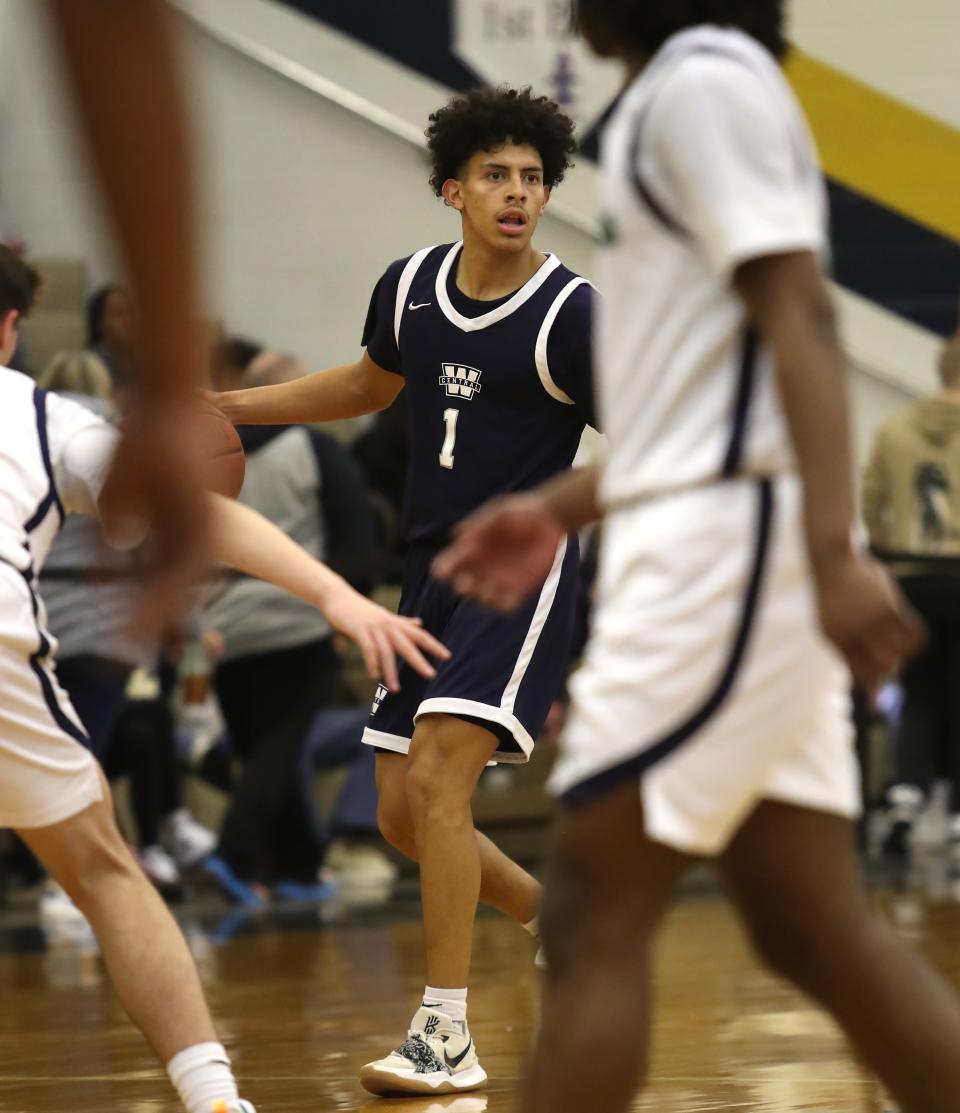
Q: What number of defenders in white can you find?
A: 2